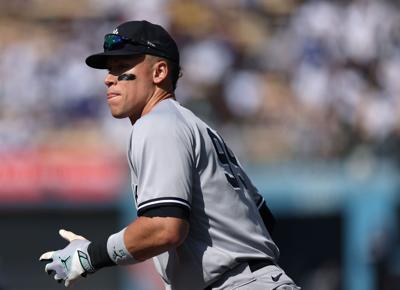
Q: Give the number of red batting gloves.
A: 0